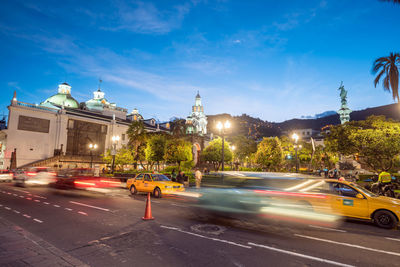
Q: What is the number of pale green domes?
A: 2